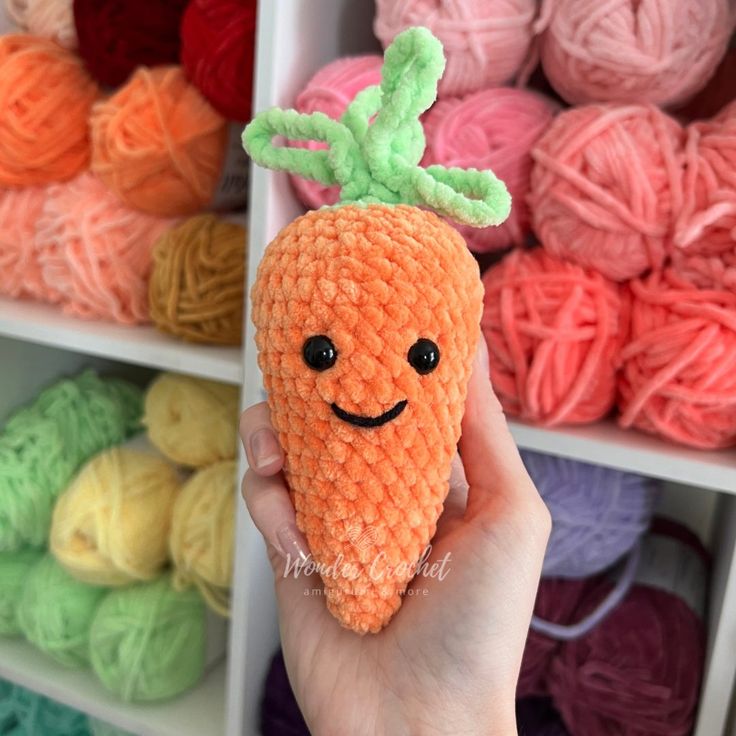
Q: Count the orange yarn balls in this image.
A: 2